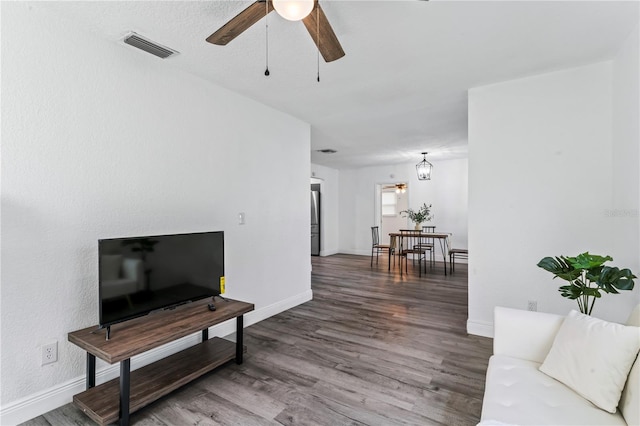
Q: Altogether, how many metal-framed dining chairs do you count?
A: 4